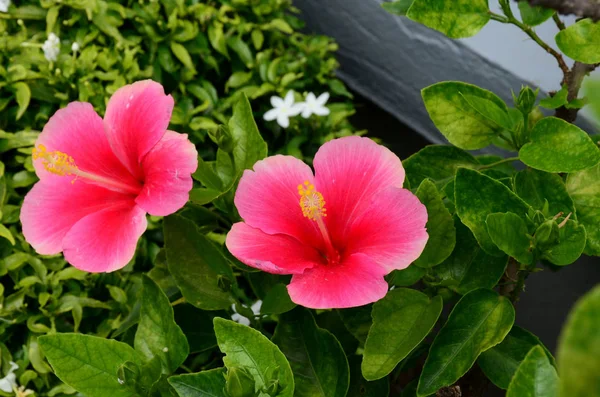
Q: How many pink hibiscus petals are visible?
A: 10